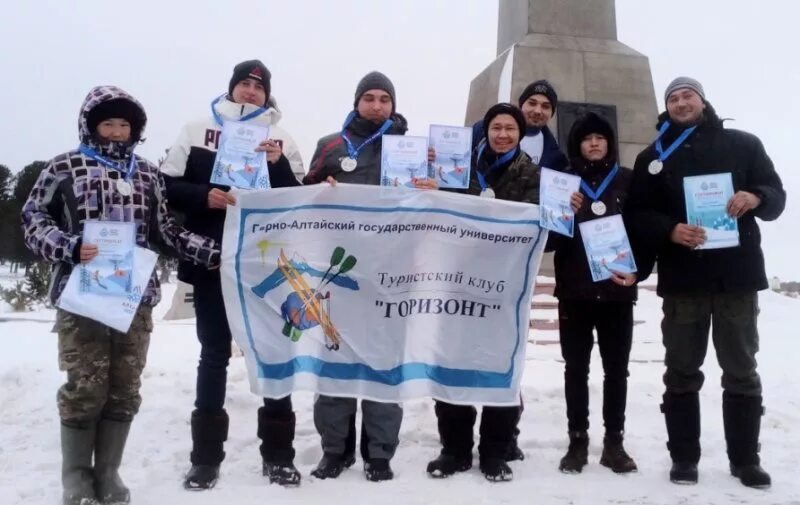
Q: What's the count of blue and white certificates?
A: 7